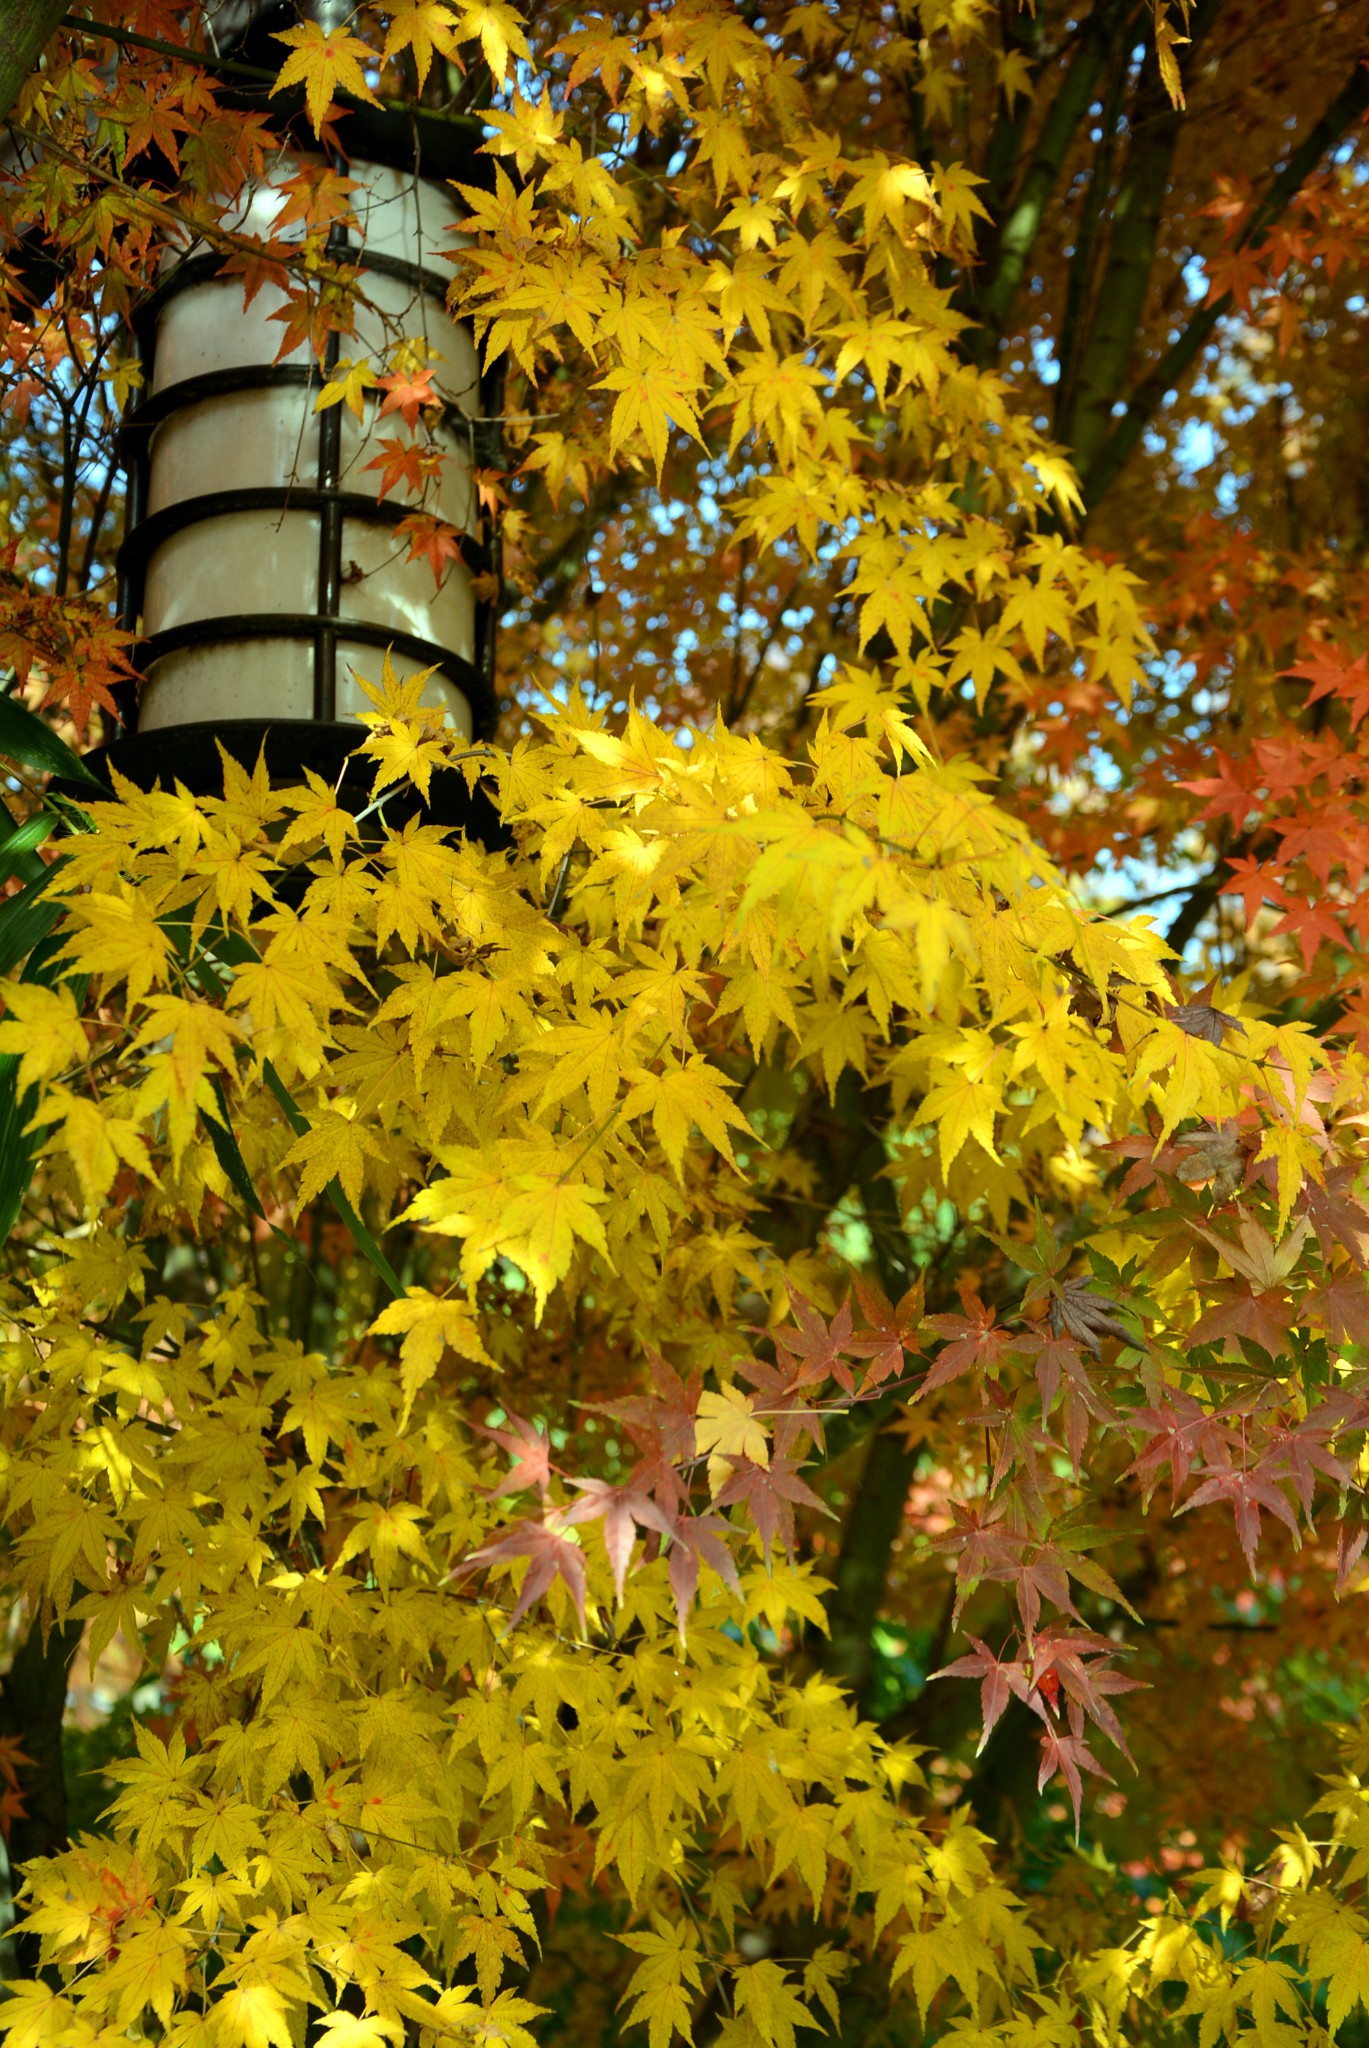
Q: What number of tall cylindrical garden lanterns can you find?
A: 1